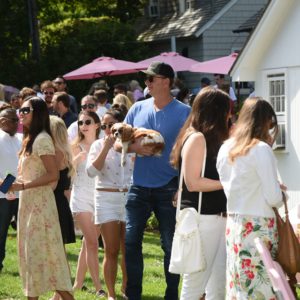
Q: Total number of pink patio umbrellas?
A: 3